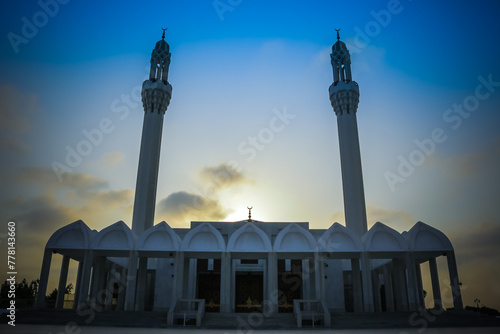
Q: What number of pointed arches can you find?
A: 9